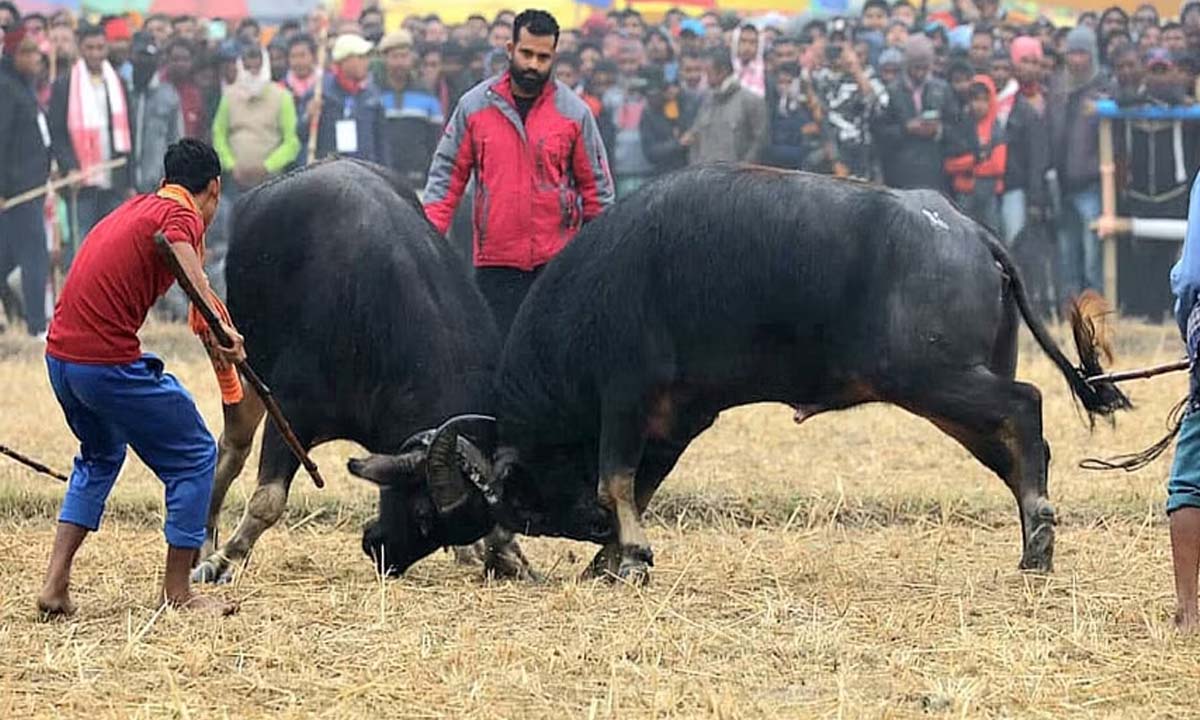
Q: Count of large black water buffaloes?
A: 2